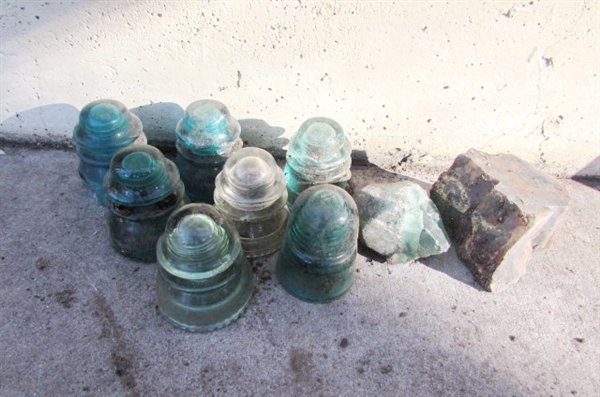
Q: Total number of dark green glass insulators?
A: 2